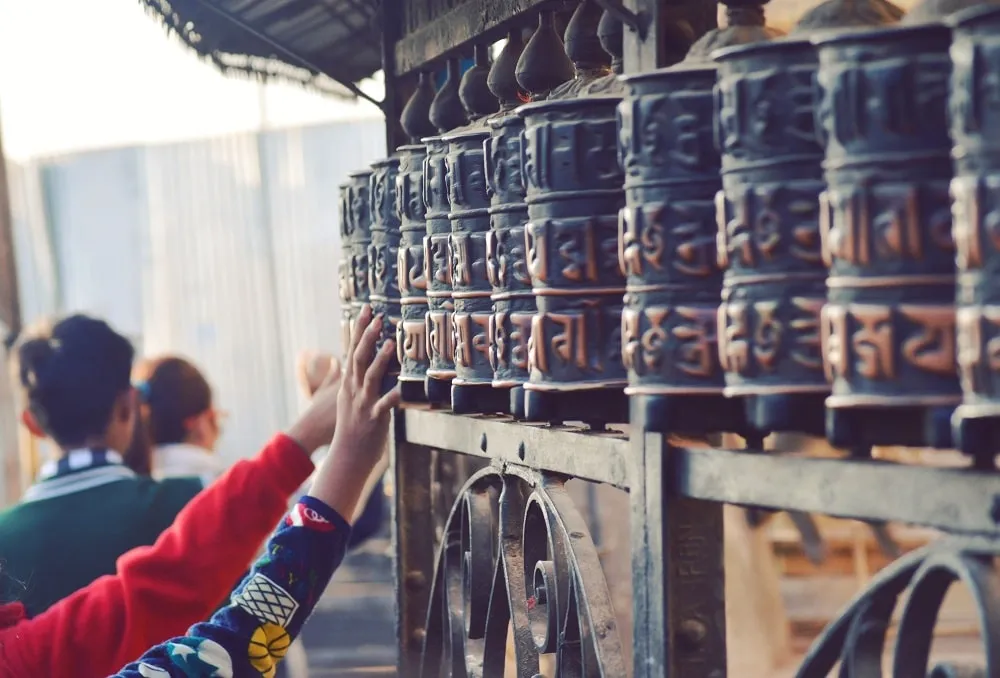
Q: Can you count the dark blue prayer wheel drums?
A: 12